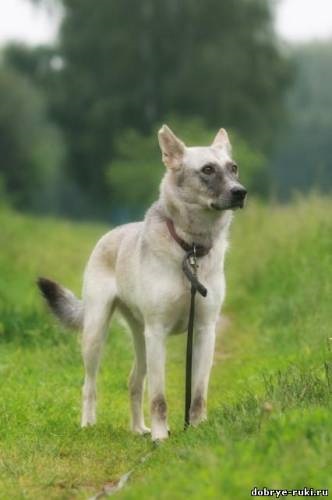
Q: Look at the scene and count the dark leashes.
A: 1